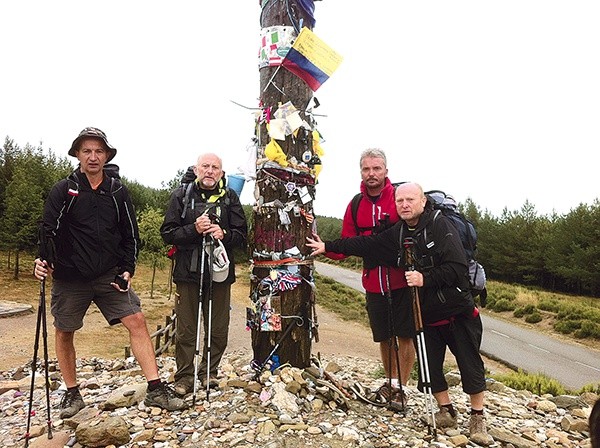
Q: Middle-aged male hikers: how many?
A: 4